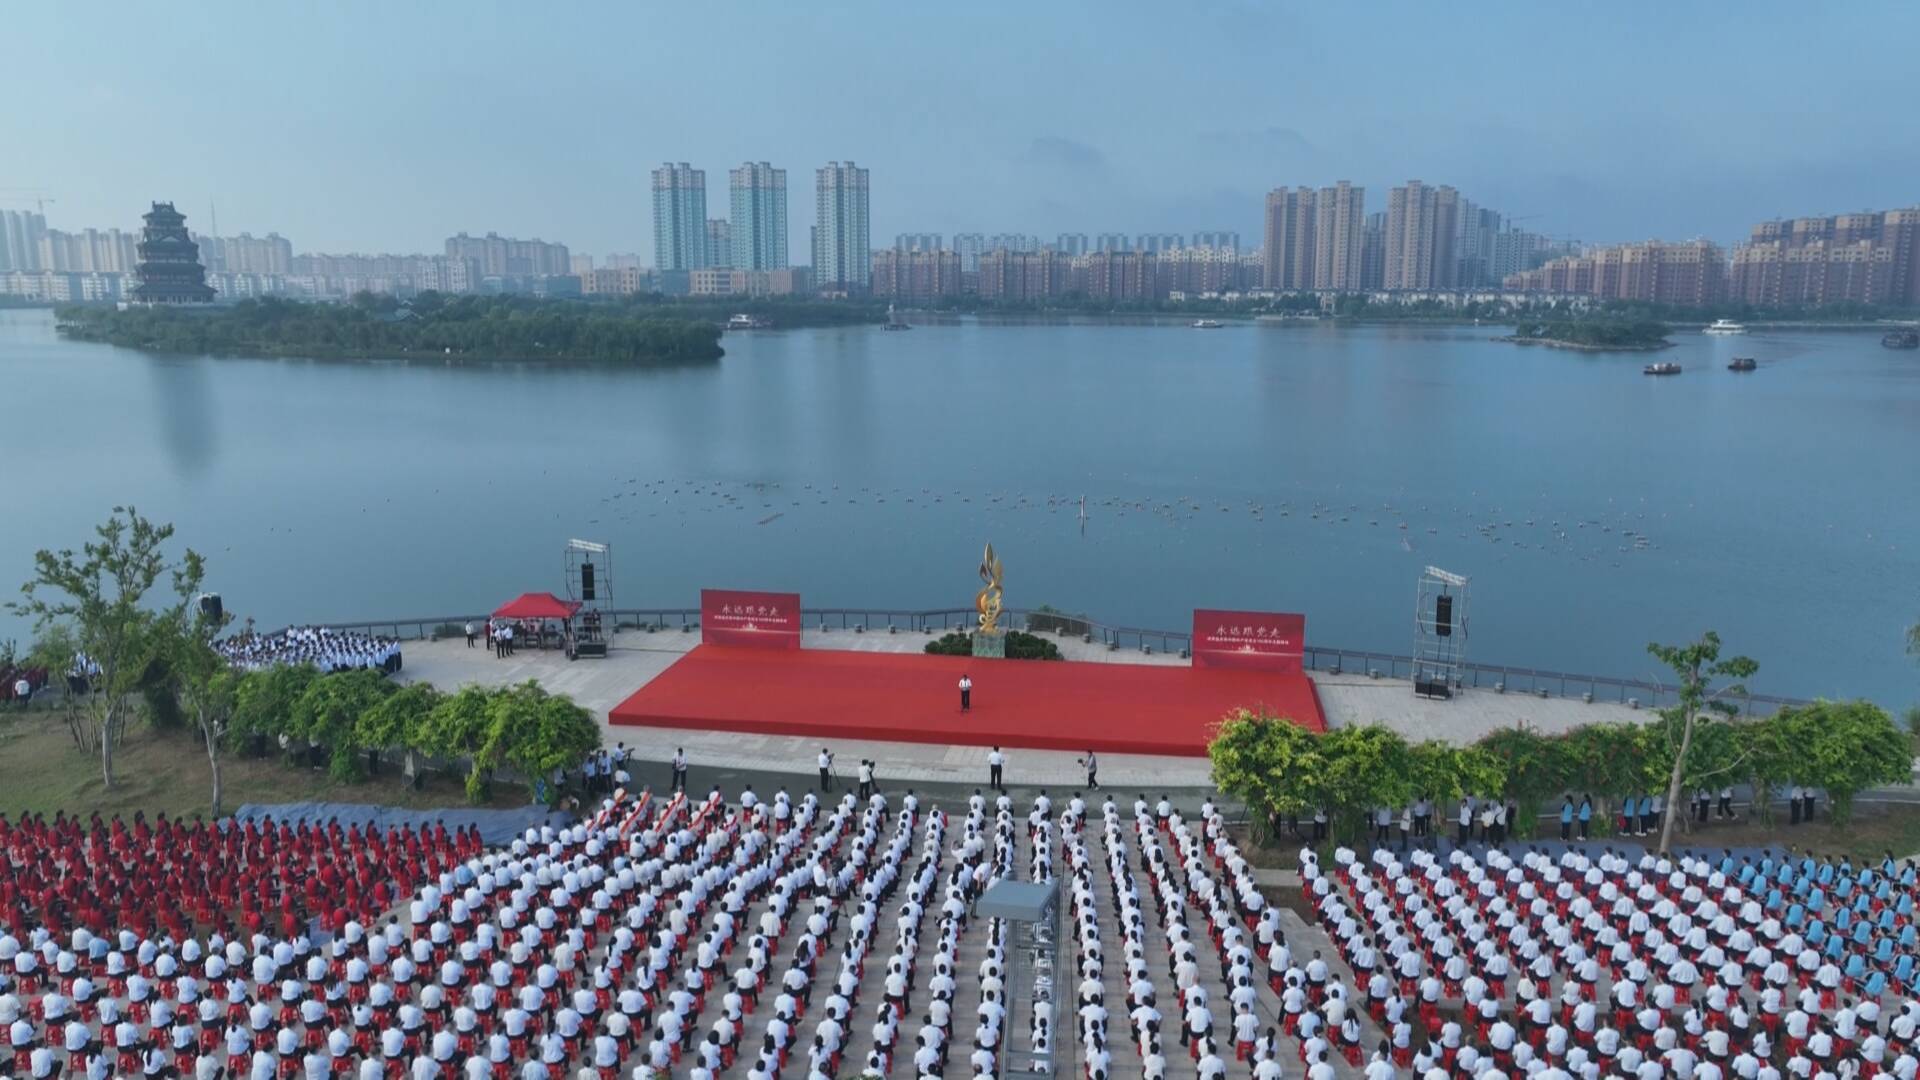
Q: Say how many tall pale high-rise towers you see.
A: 3